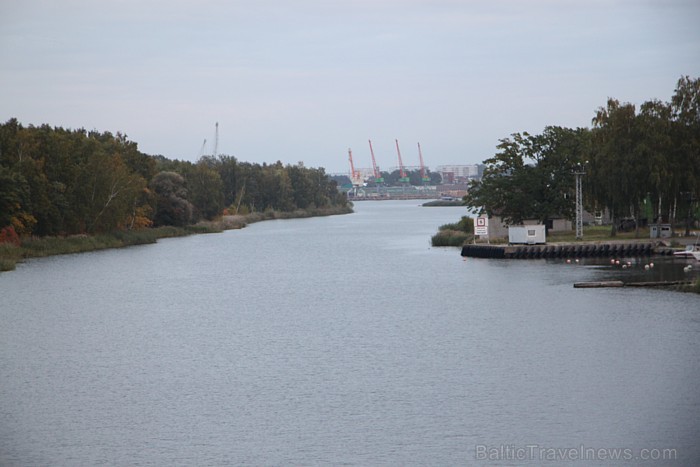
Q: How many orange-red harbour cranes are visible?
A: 4